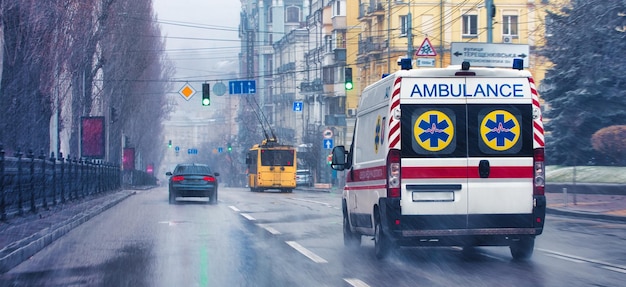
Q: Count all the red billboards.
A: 3